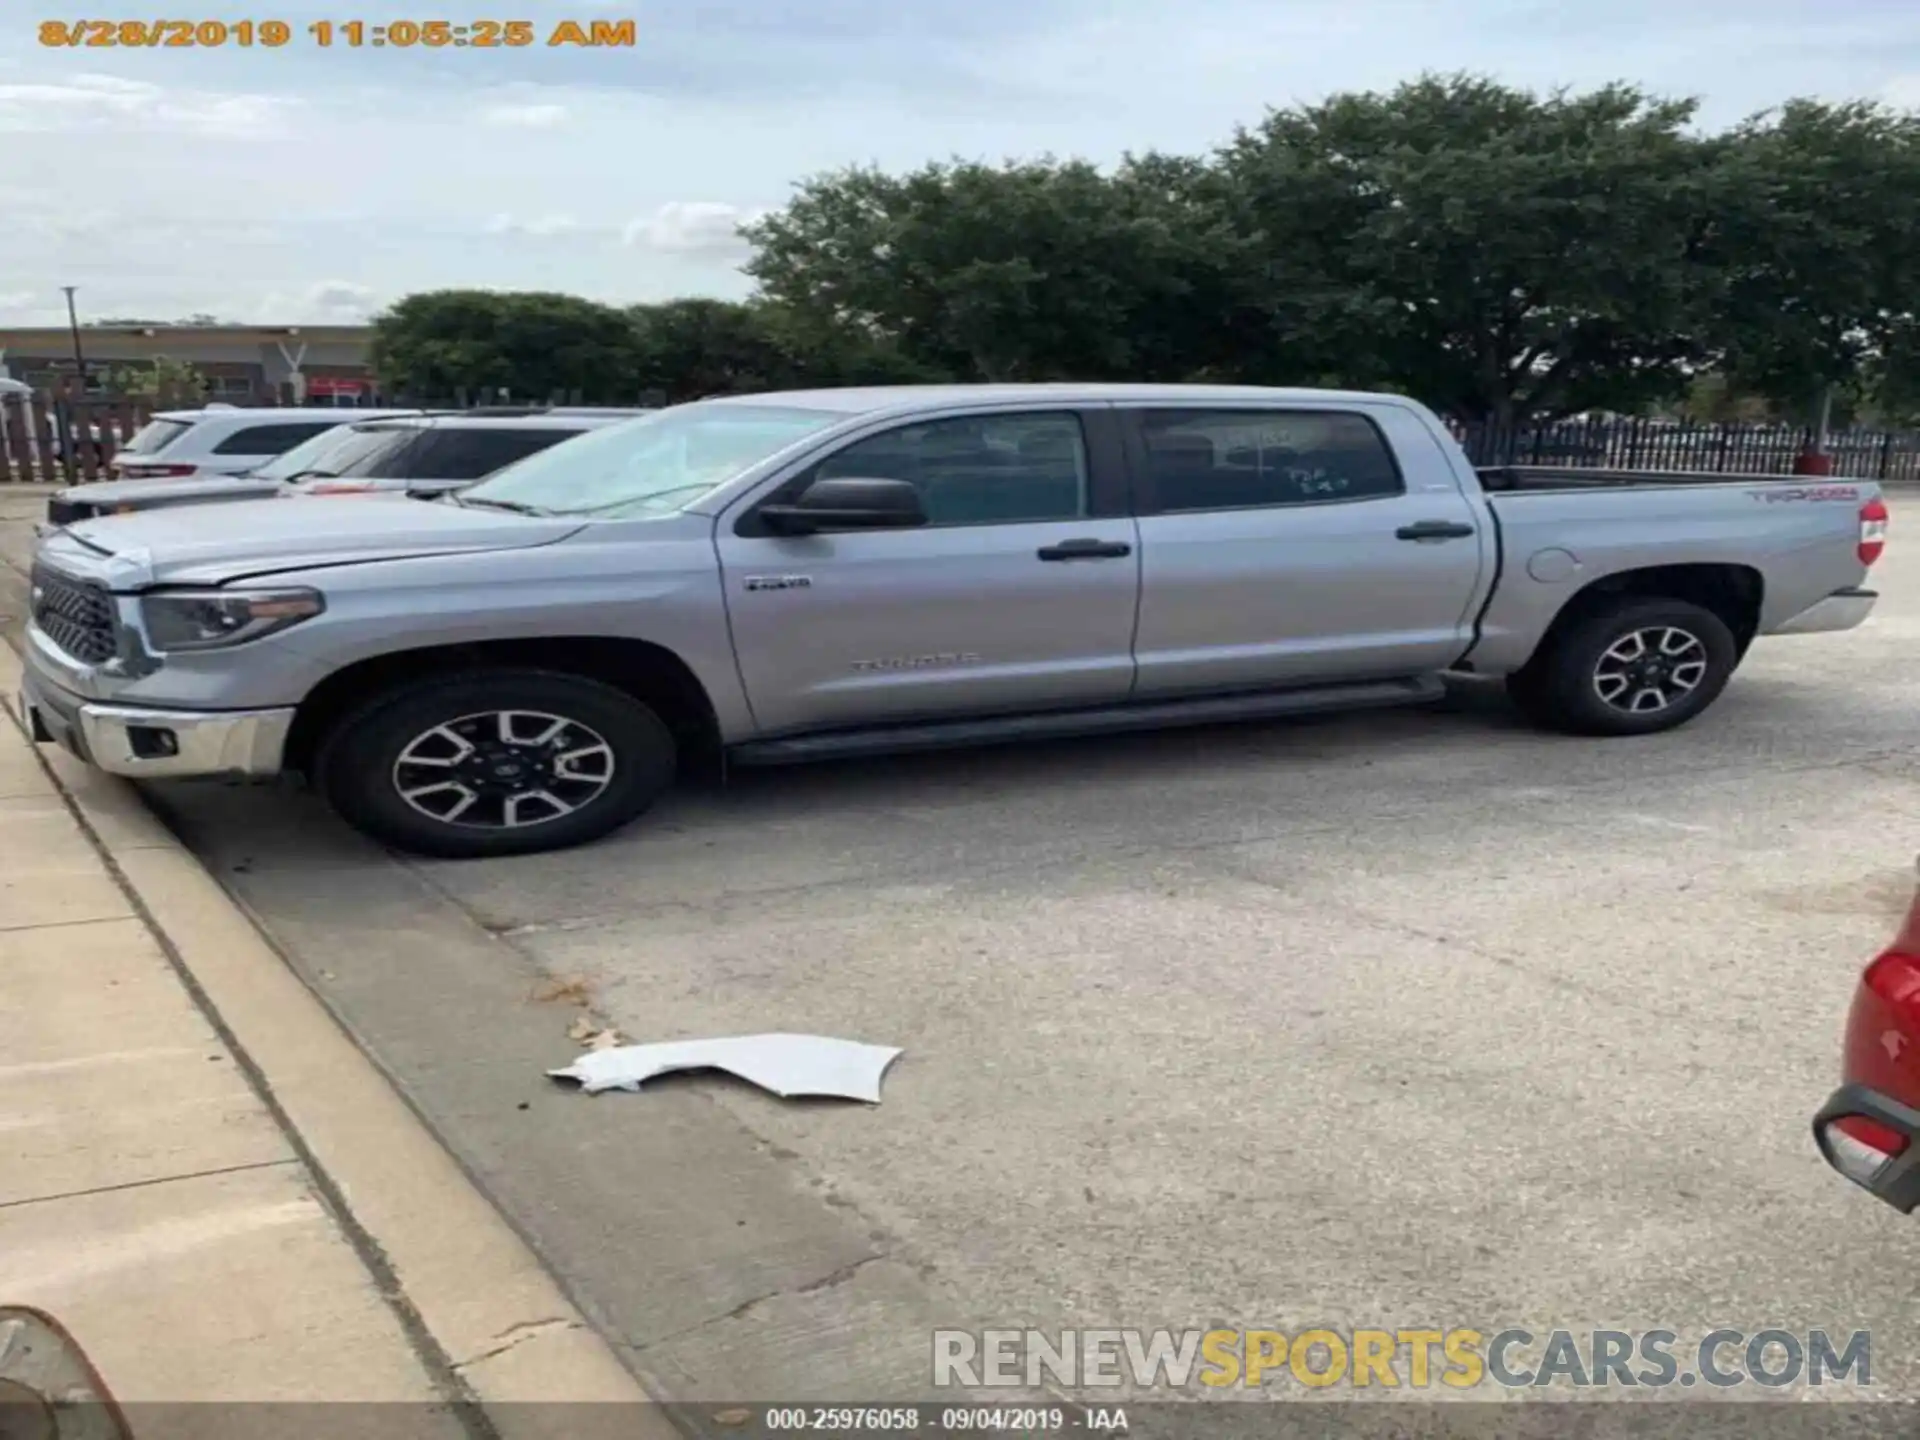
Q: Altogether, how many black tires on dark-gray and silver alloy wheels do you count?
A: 2